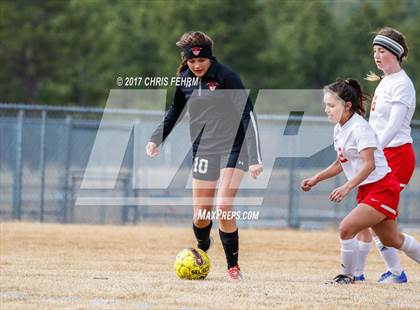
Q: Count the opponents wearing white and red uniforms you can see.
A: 2